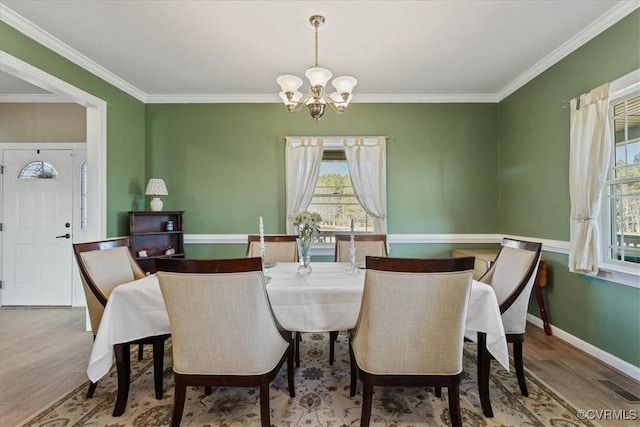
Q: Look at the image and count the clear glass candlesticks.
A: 2